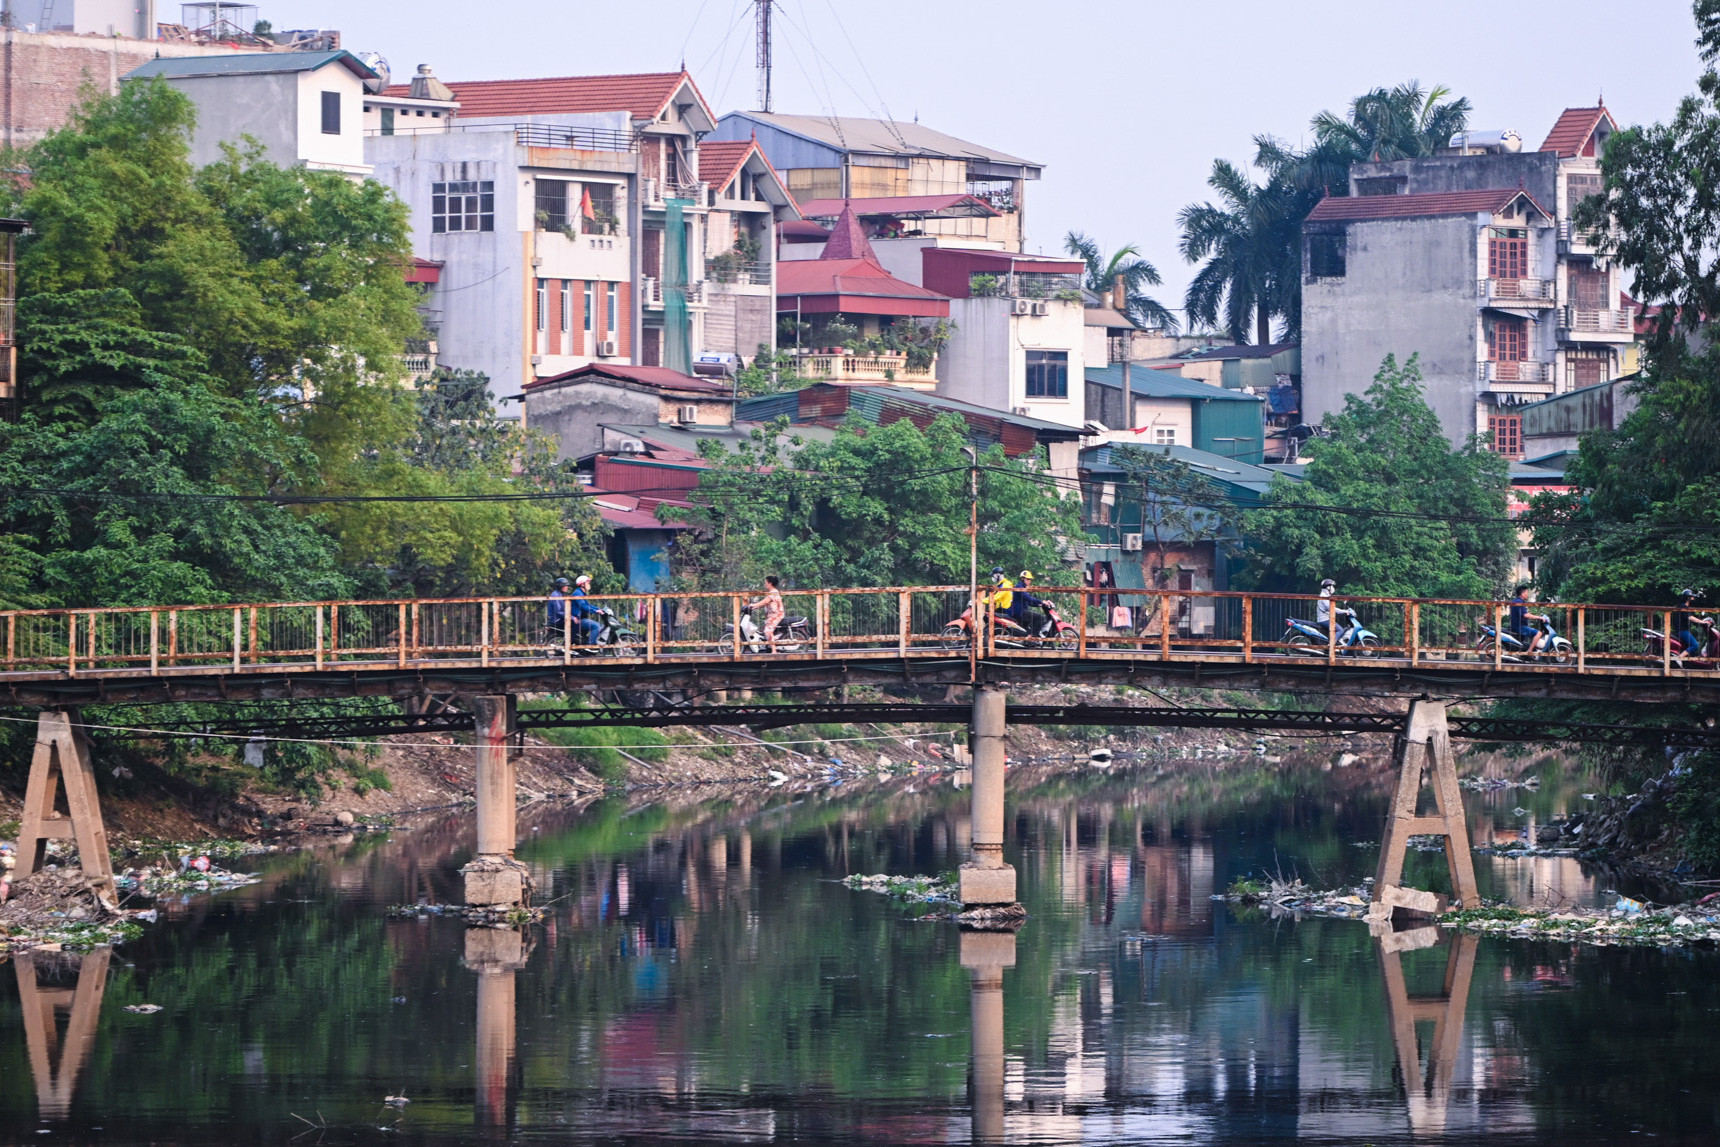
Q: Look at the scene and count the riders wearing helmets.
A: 6